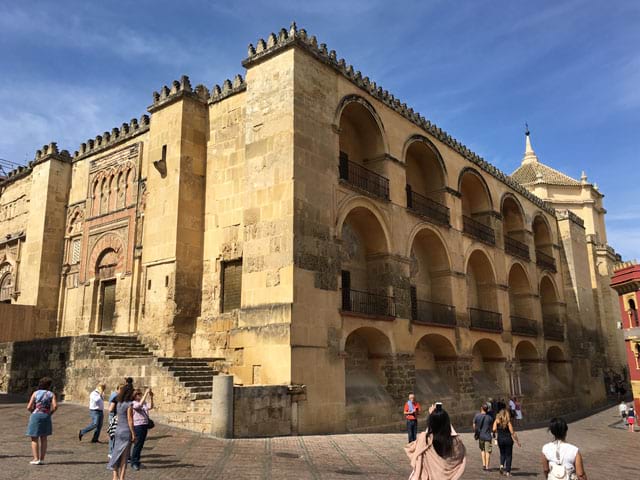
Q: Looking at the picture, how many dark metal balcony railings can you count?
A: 10